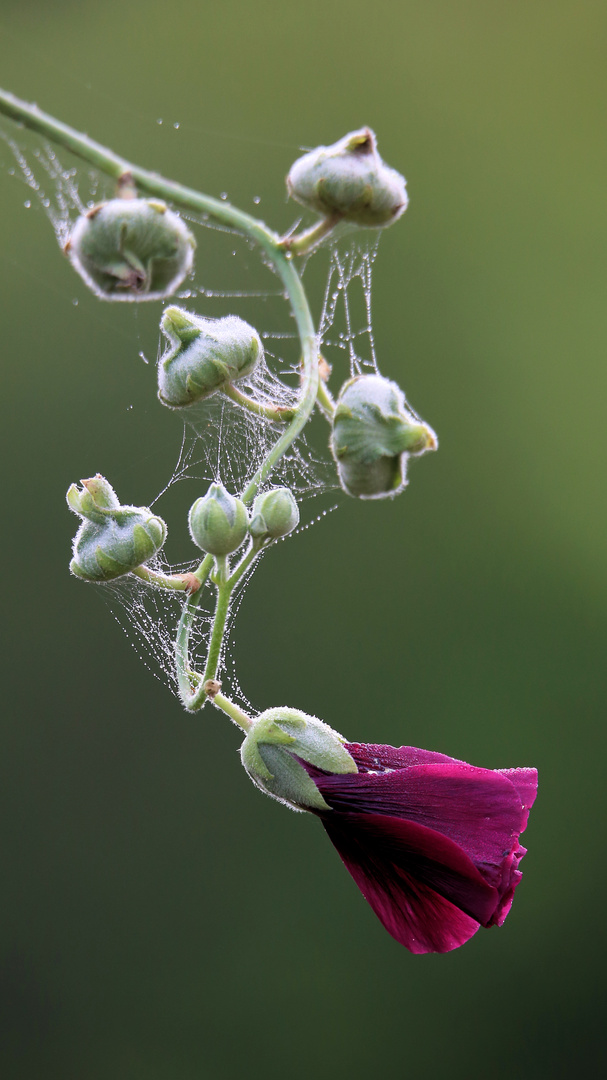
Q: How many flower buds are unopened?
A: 7